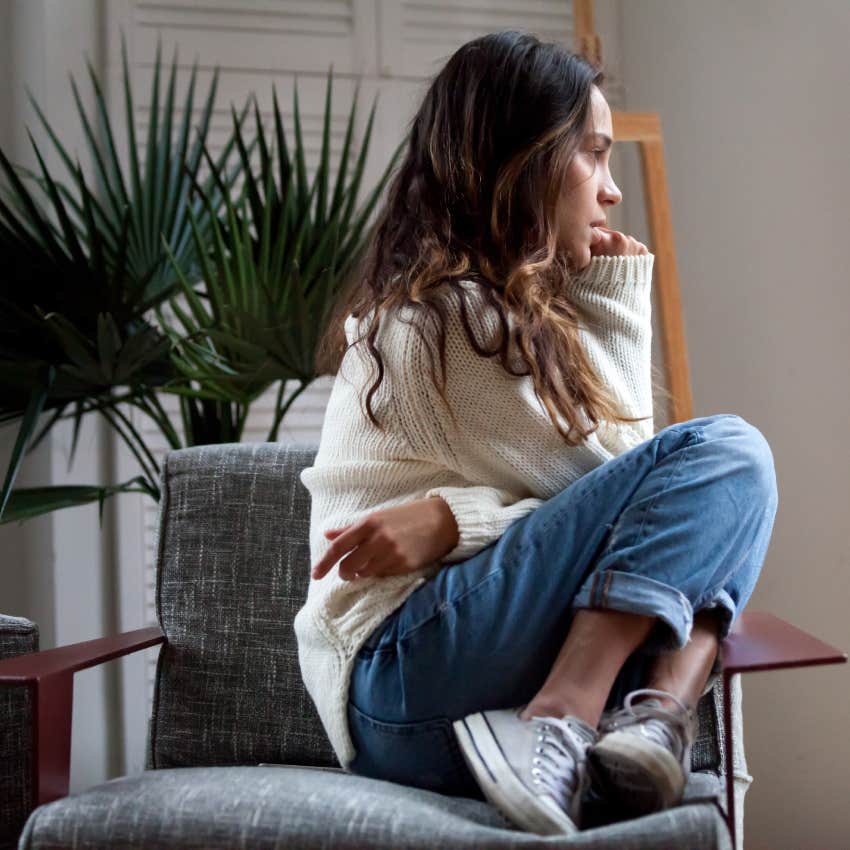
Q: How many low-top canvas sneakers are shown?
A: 2